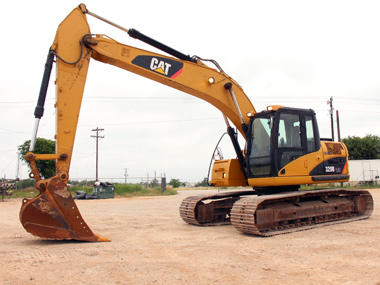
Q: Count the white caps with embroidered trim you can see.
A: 0